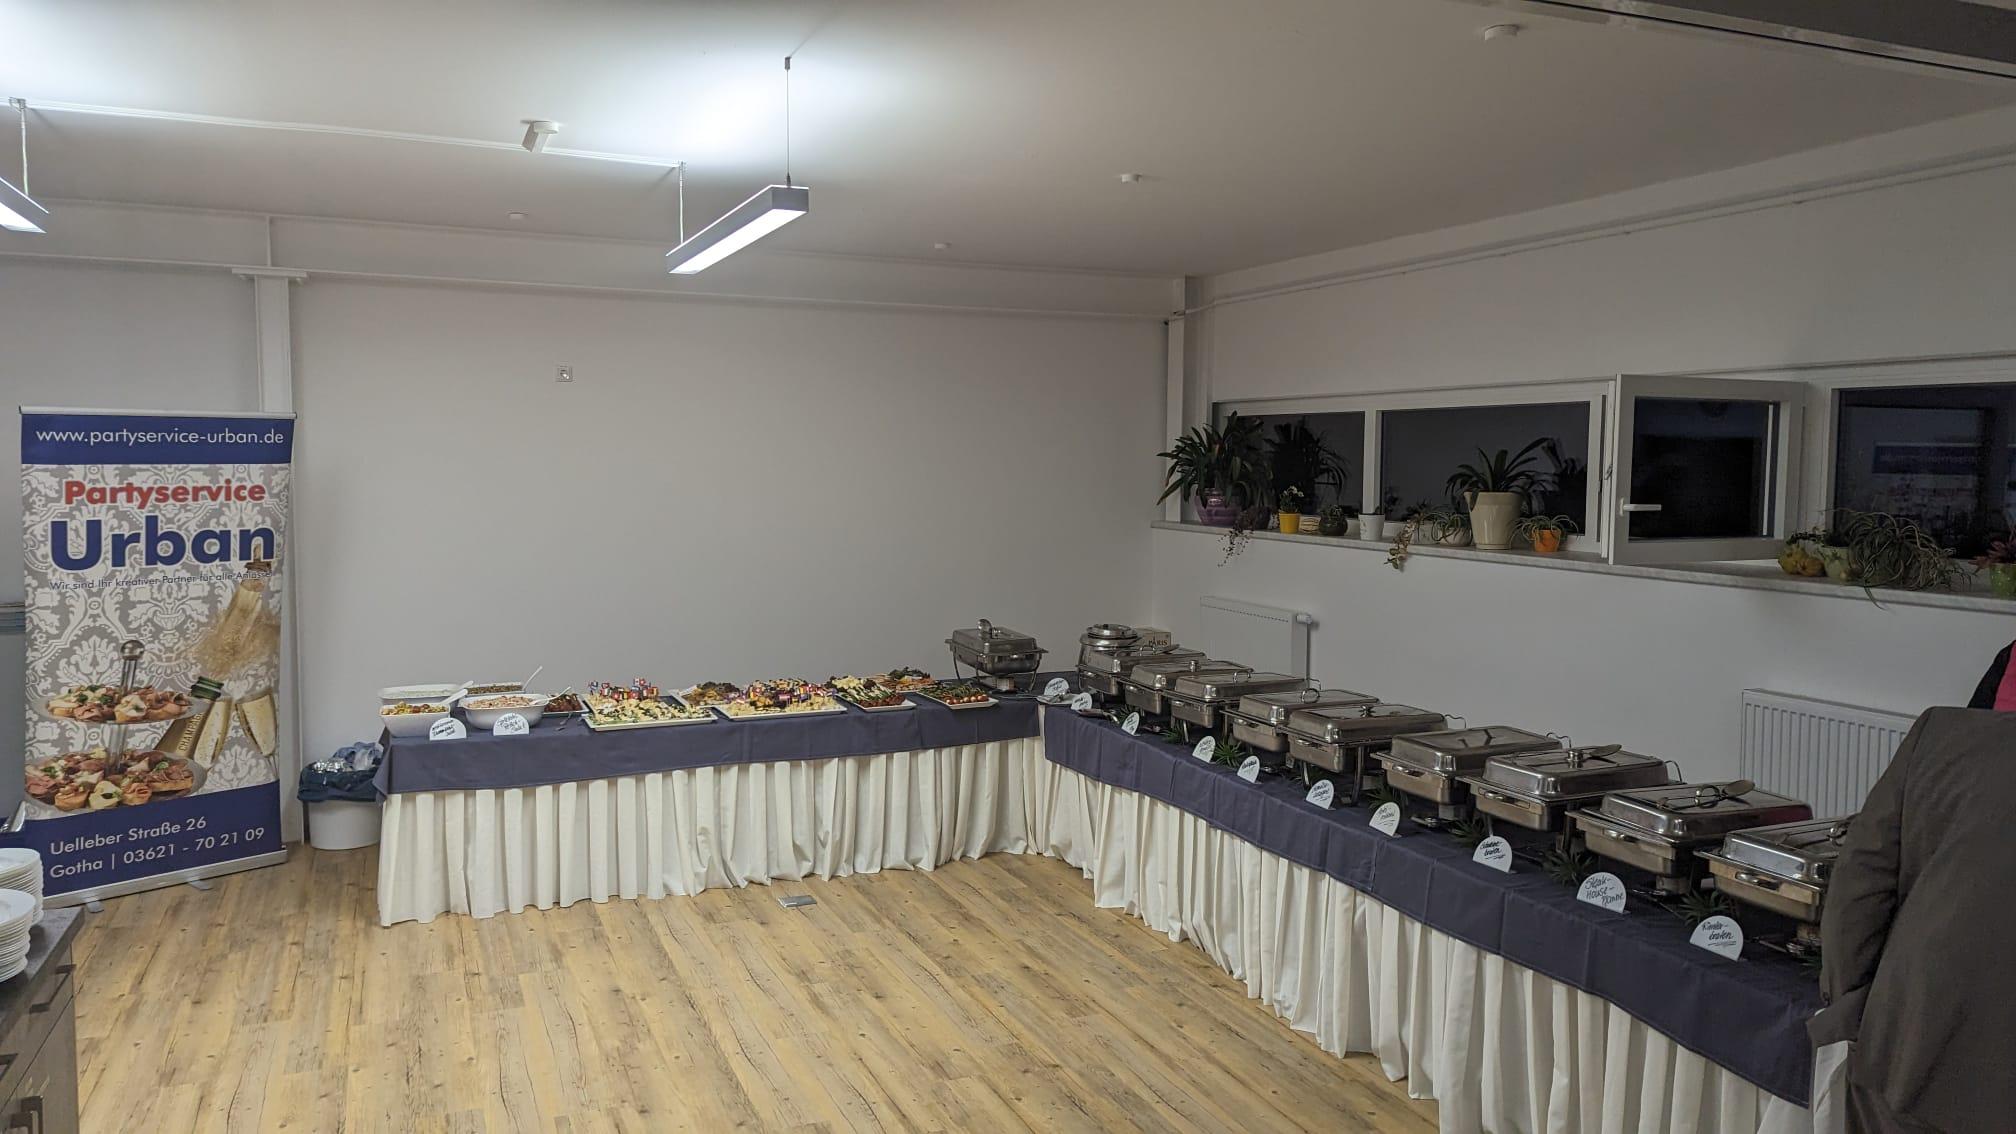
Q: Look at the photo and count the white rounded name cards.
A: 12